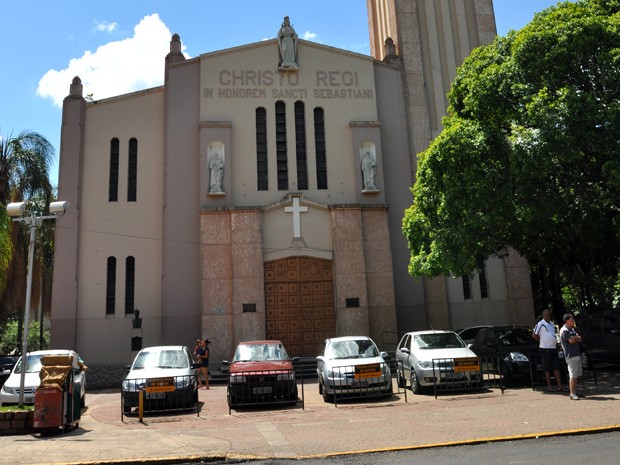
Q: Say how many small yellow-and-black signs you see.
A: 3